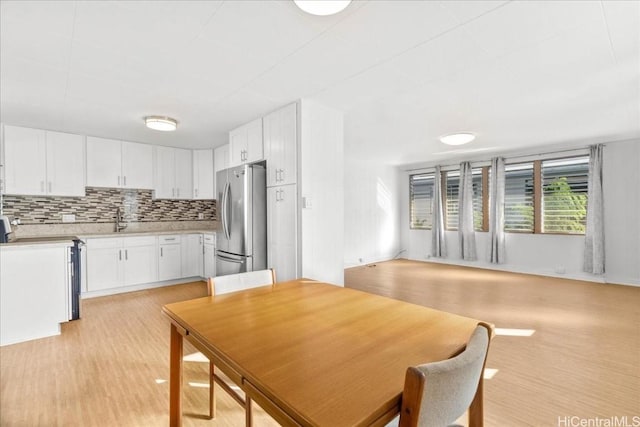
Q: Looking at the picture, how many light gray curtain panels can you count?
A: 4